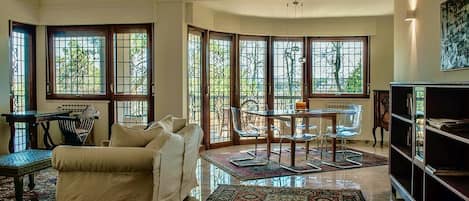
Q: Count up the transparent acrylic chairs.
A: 6